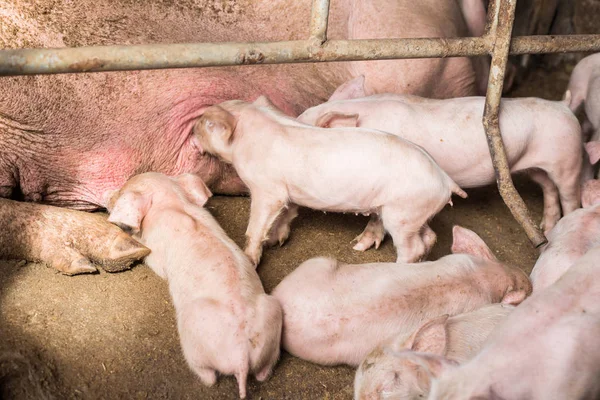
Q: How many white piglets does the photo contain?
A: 8